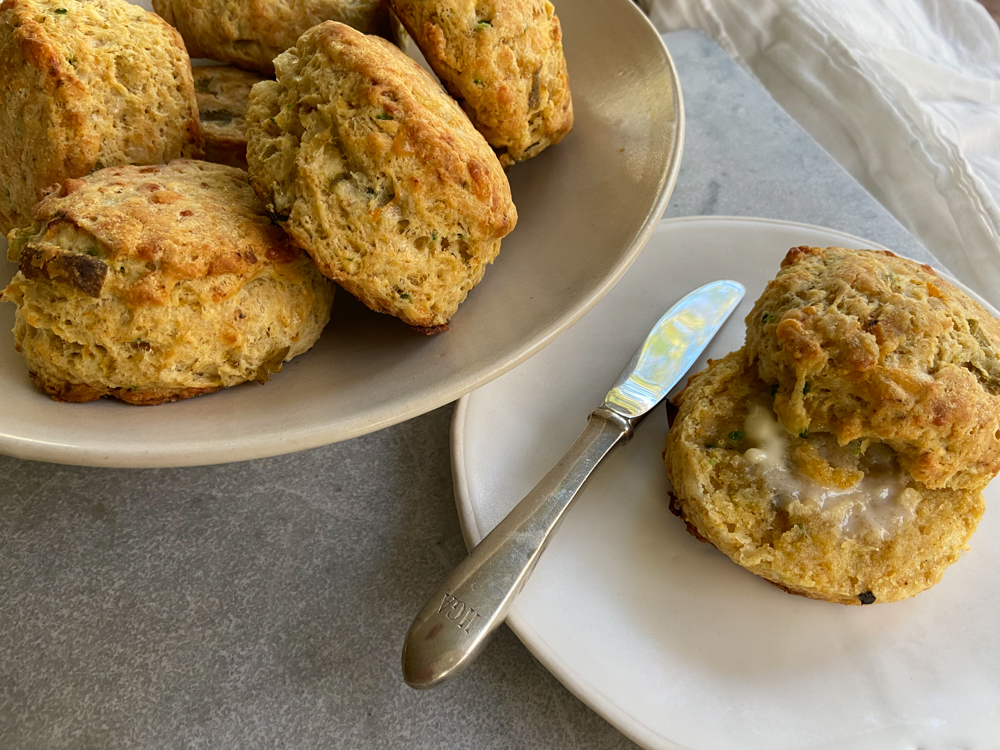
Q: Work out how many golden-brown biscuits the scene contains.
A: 7